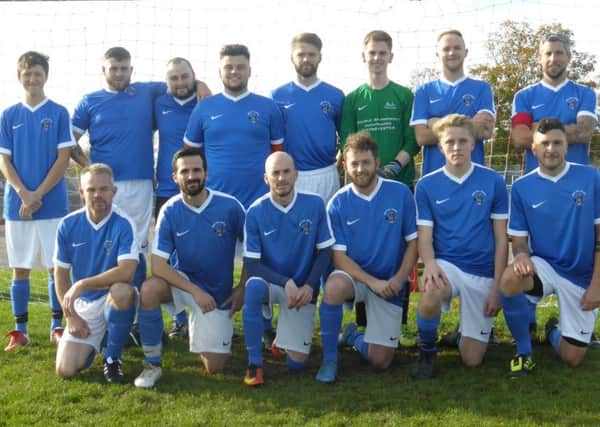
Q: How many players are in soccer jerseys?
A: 14